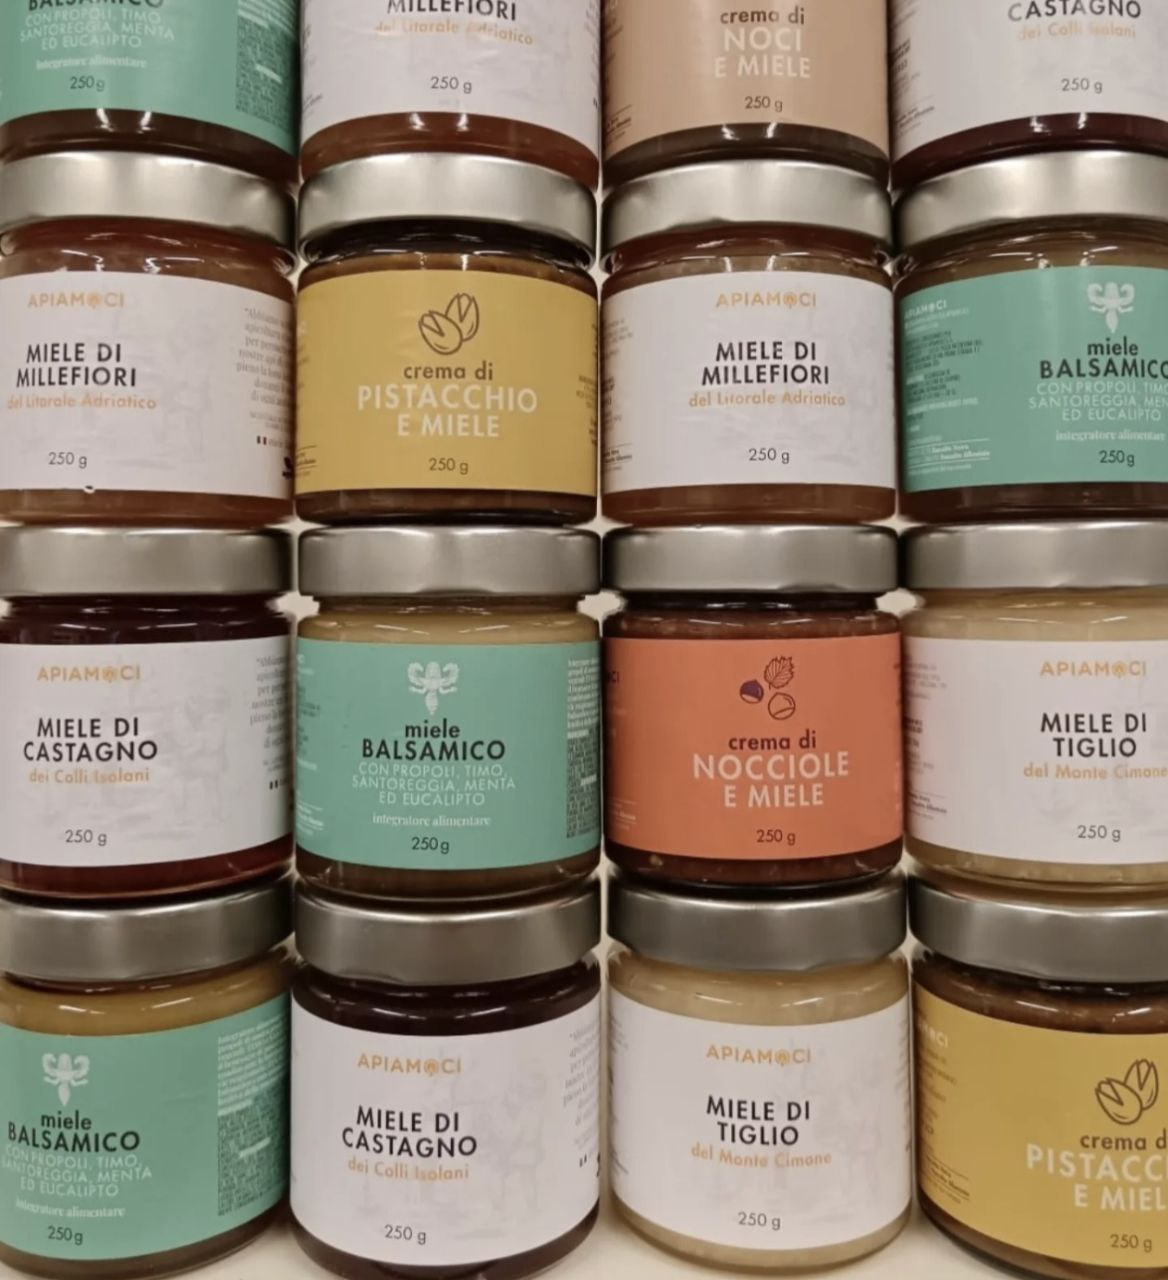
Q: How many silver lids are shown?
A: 12